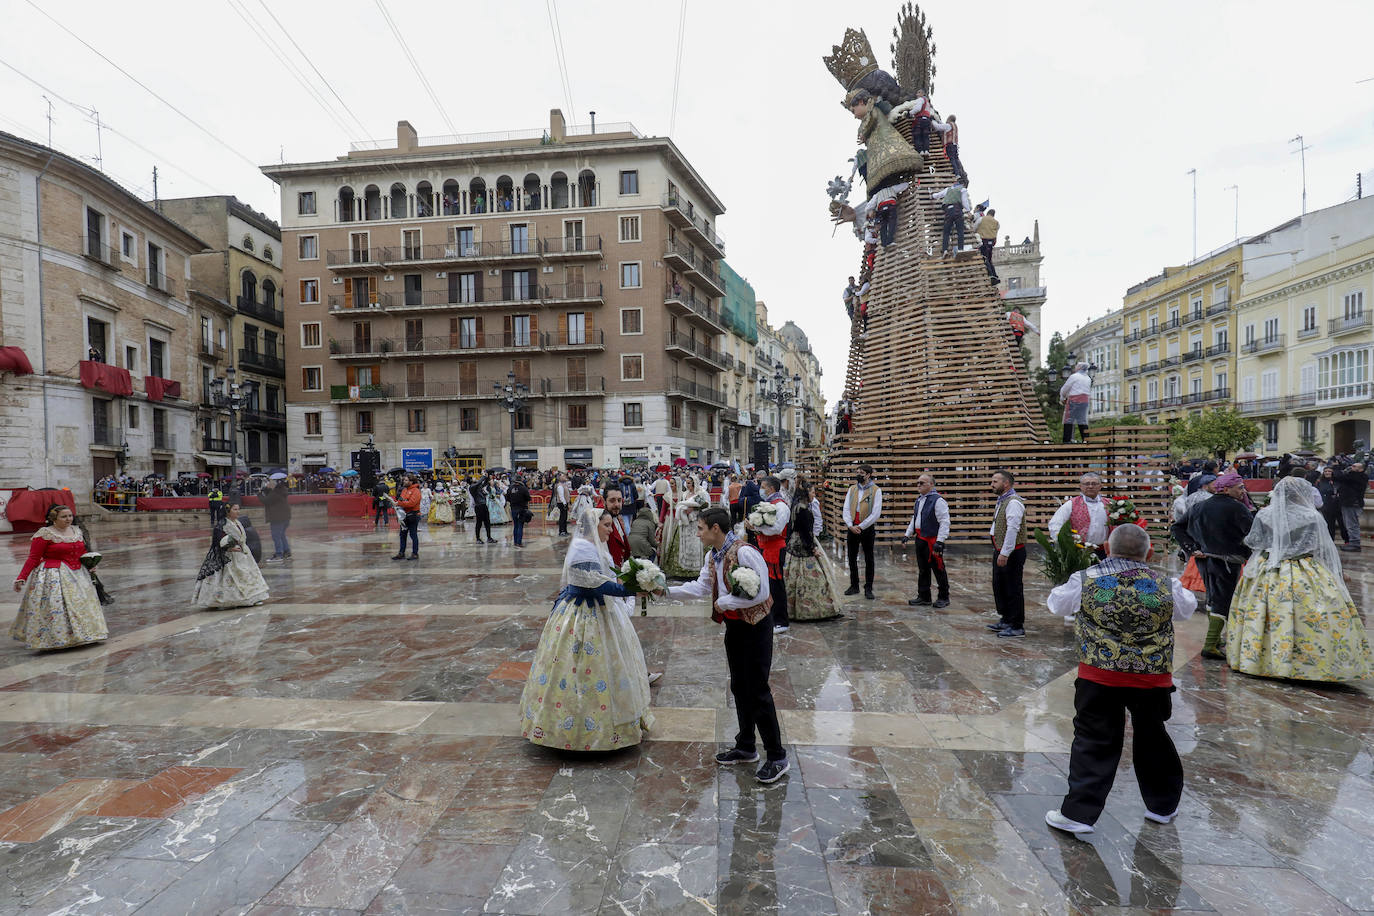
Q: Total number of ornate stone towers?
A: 1